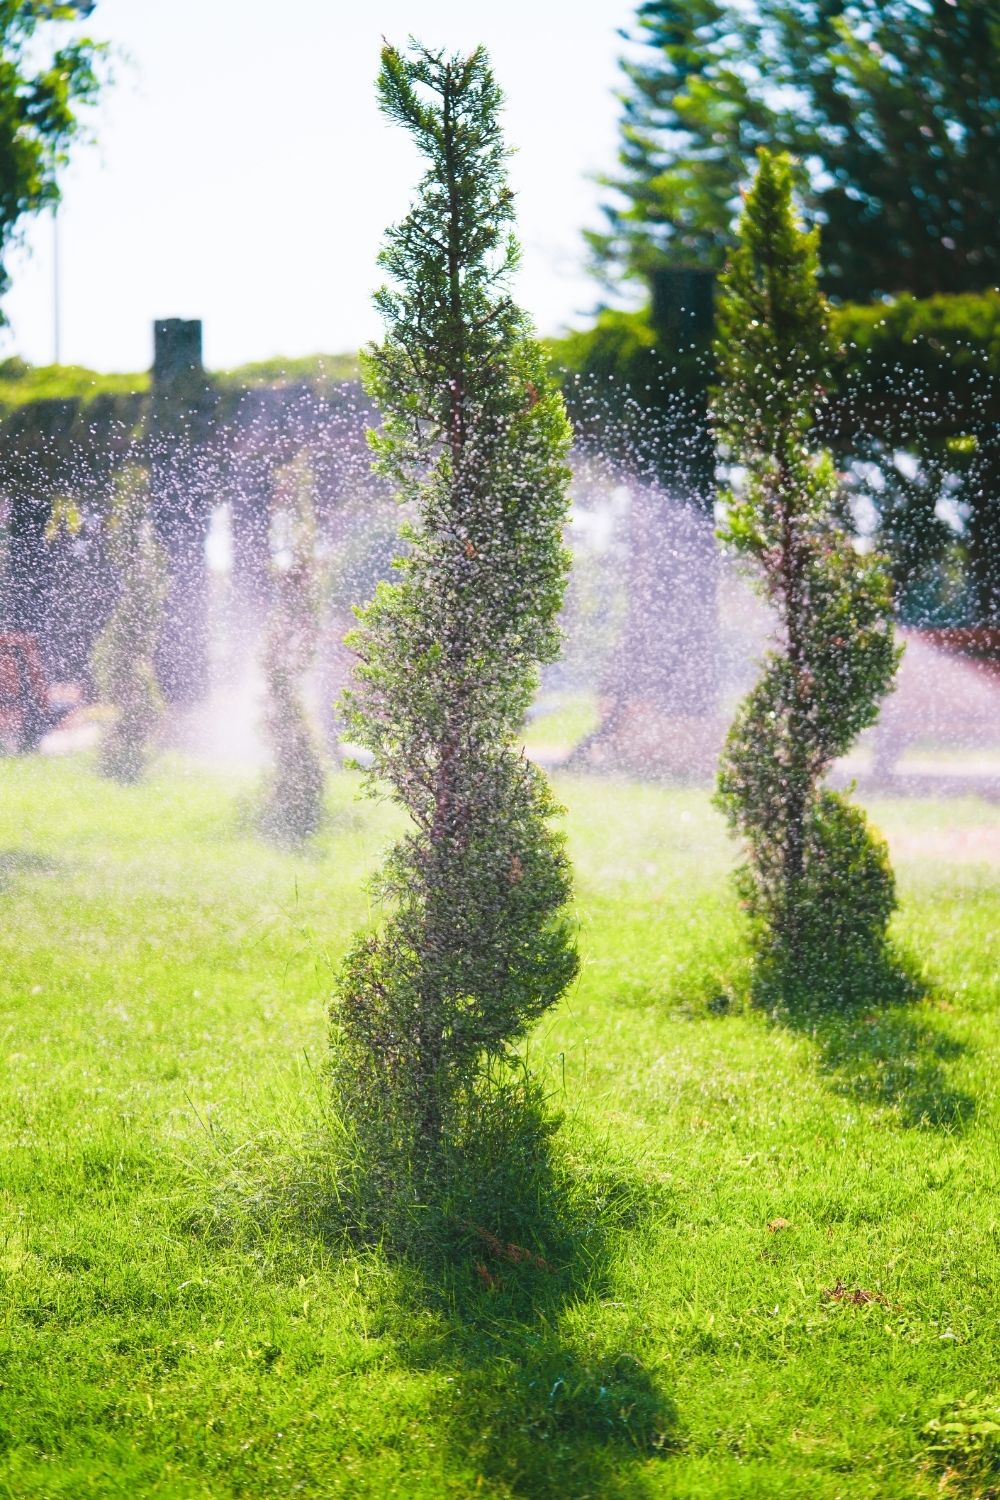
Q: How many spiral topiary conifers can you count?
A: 4